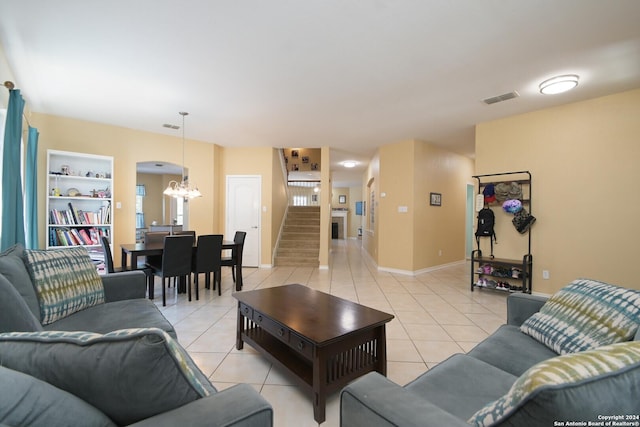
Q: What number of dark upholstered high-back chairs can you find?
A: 6